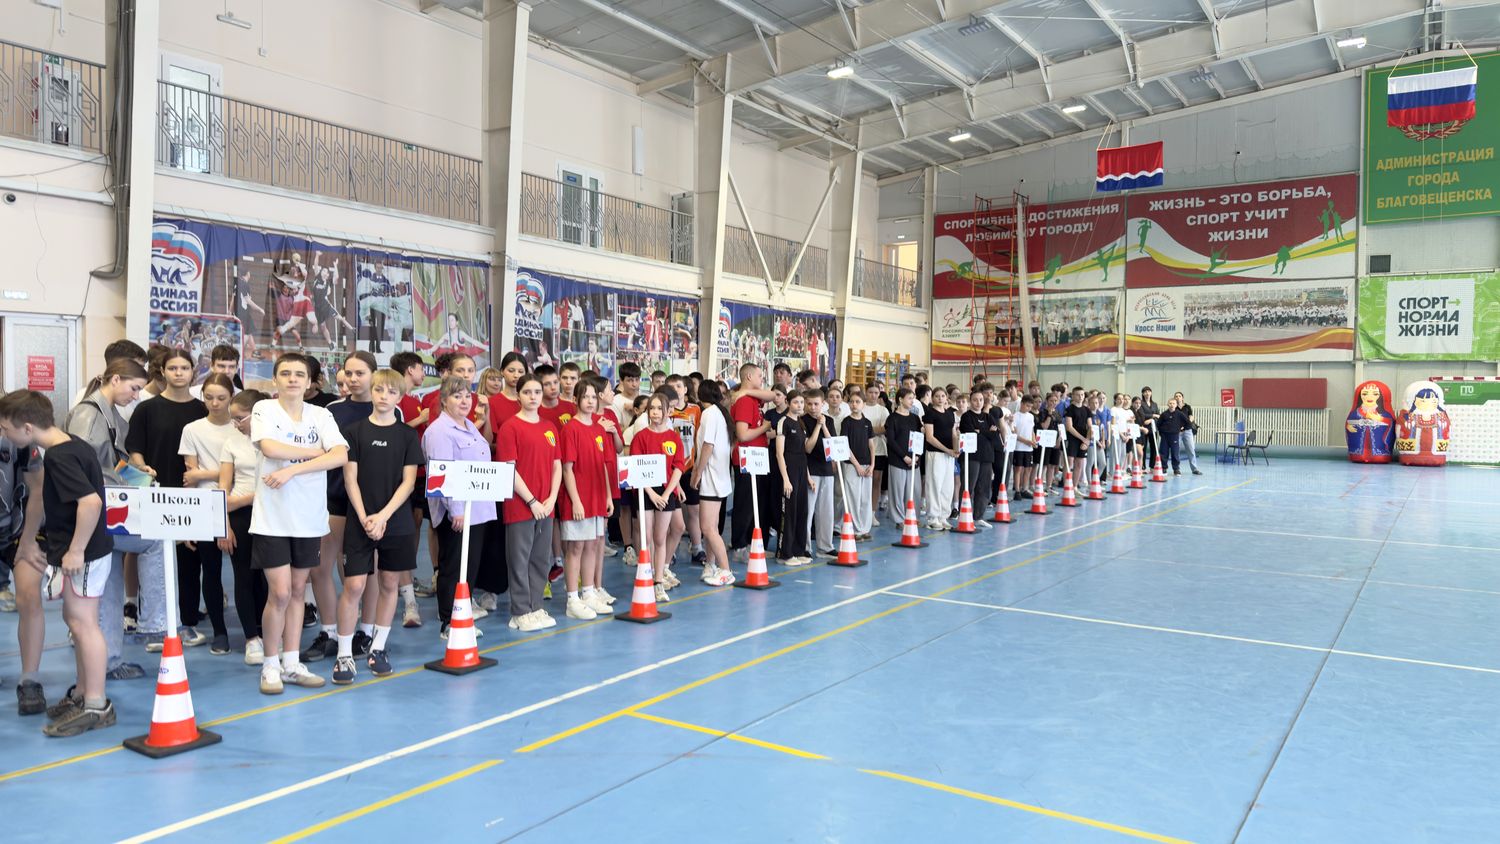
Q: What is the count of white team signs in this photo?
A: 14